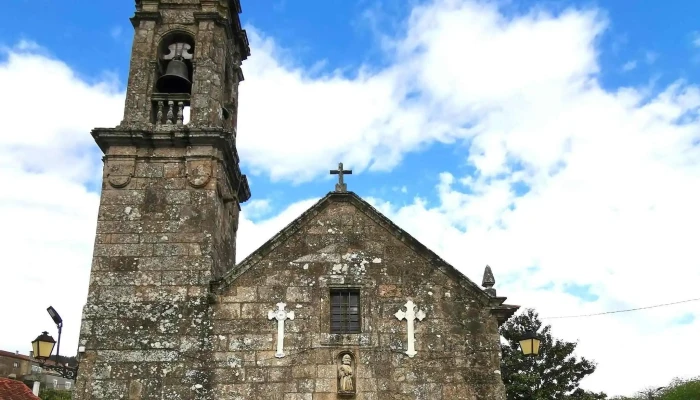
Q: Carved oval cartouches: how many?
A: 2